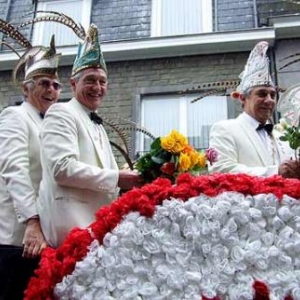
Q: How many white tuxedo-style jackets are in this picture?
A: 3